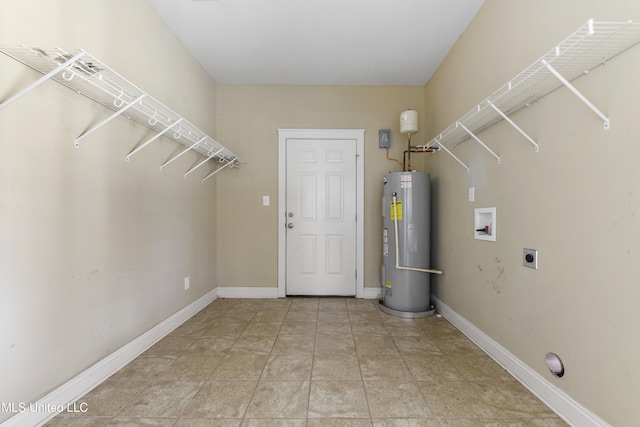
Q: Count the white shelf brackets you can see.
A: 10